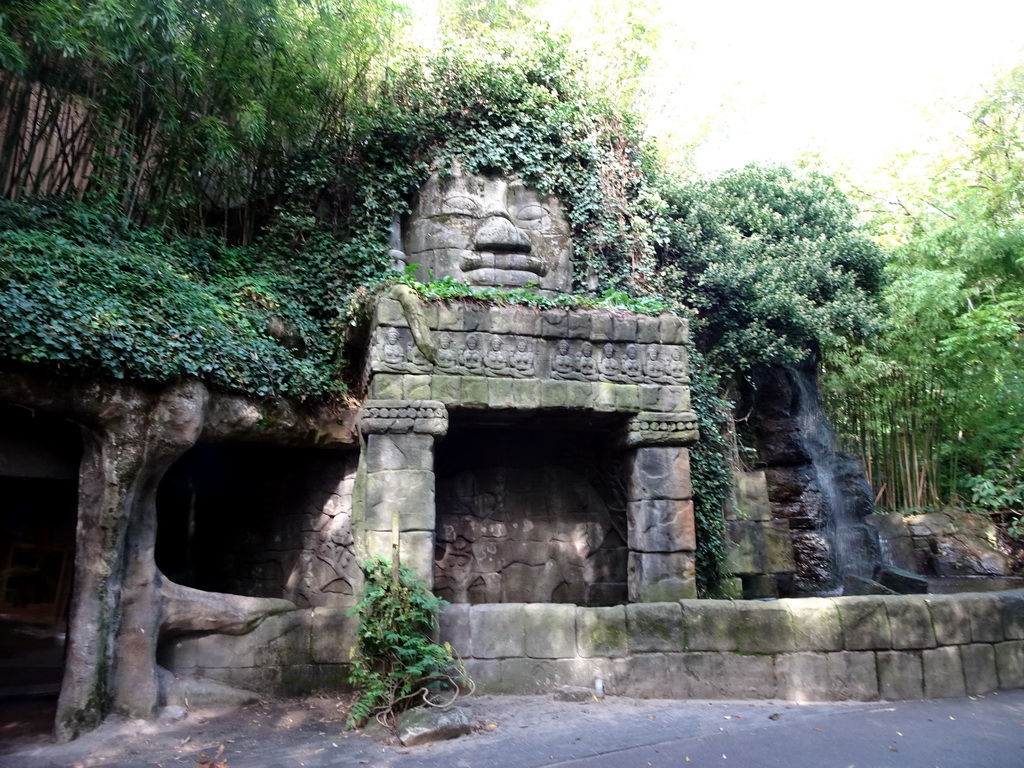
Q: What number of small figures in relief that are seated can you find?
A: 12